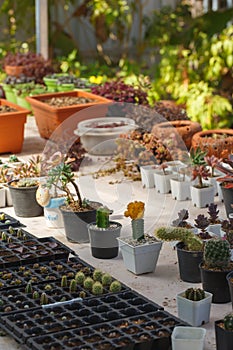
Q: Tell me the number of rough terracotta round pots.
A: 2